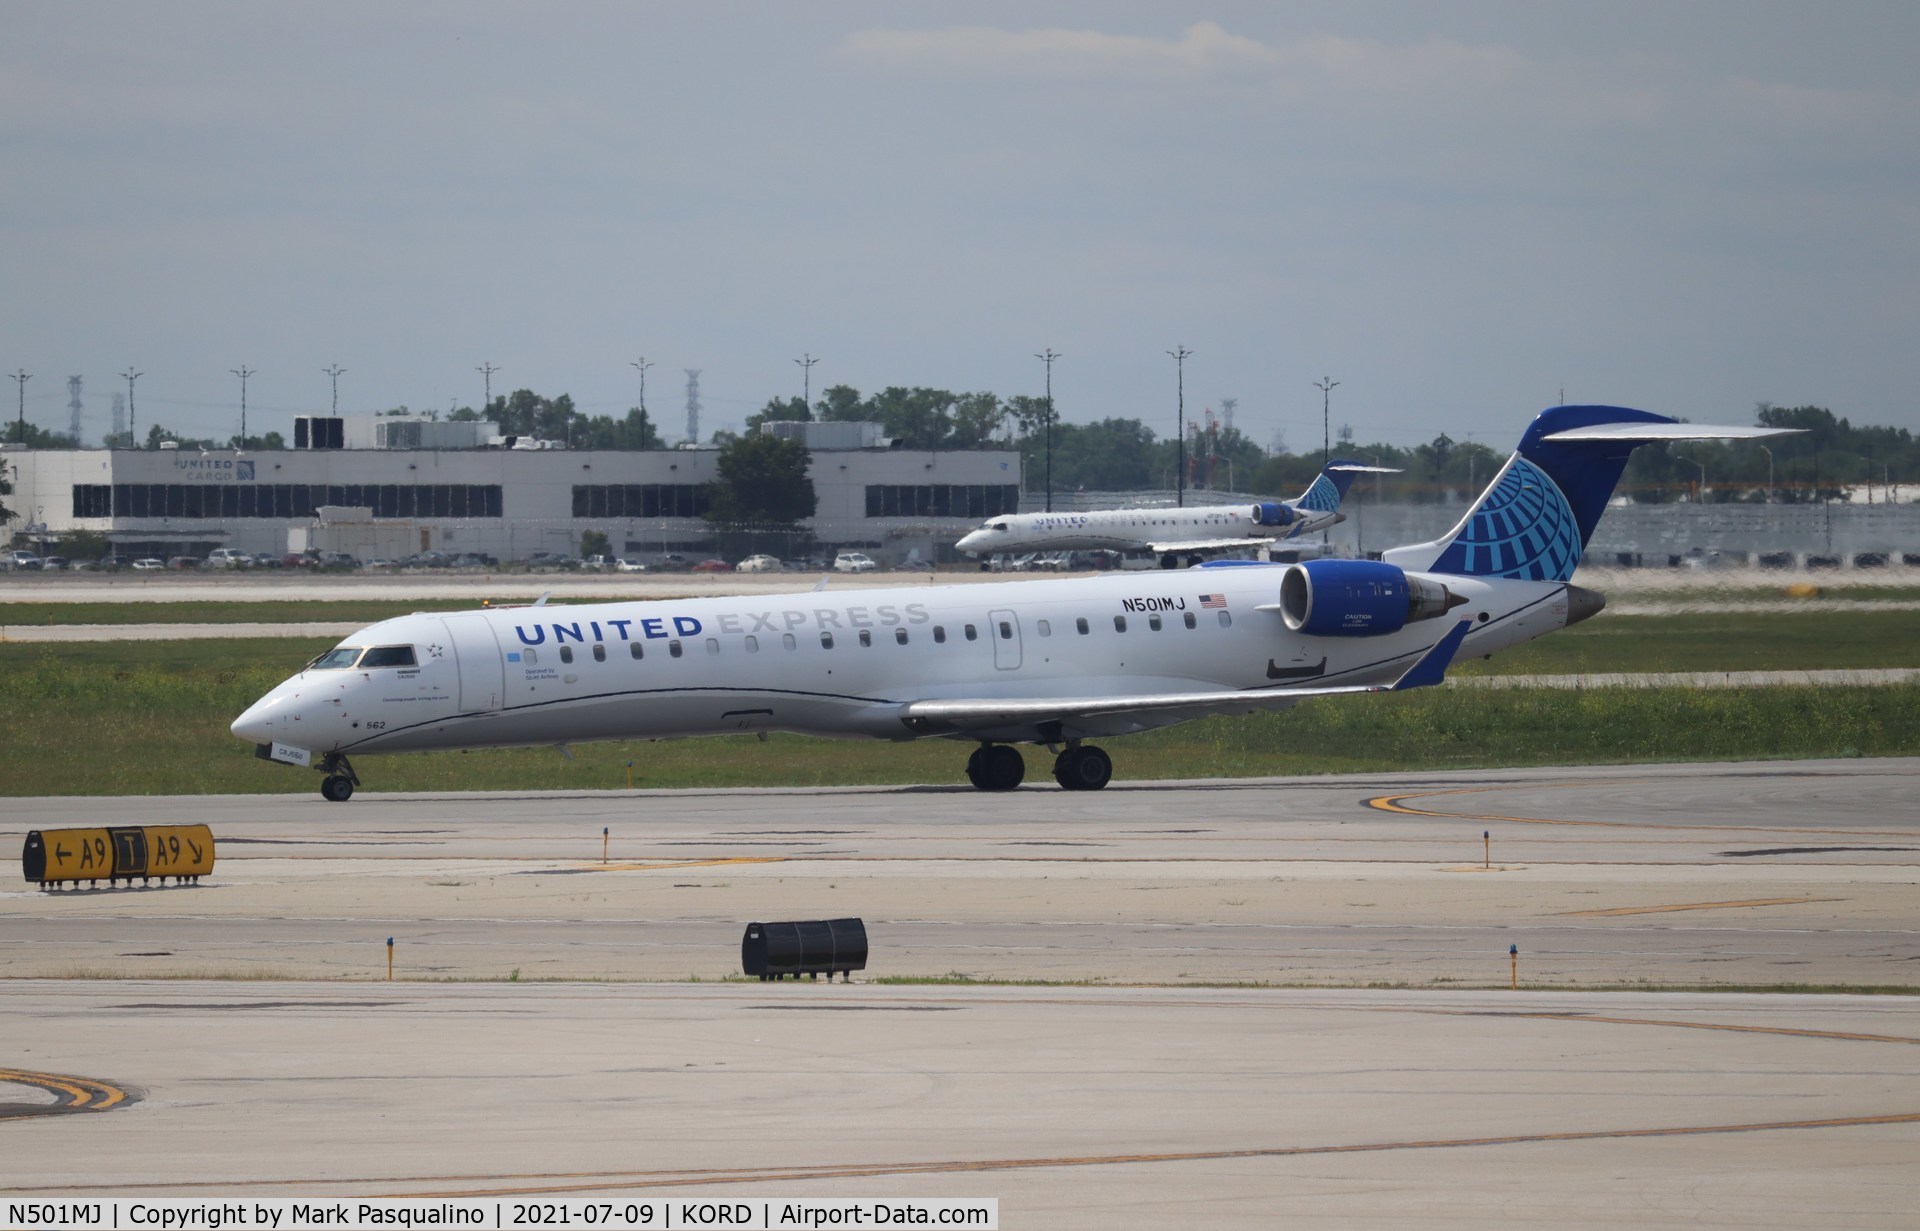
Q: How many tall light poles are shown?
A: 10